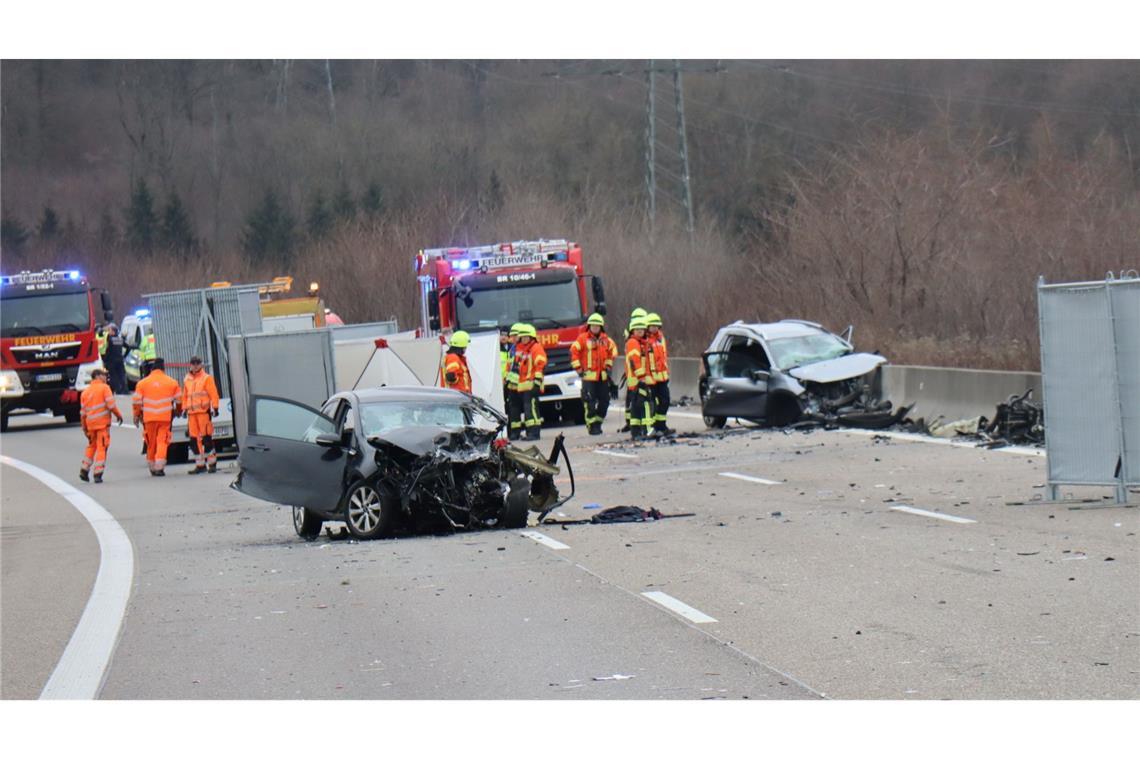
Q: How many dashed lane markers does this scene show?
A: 5